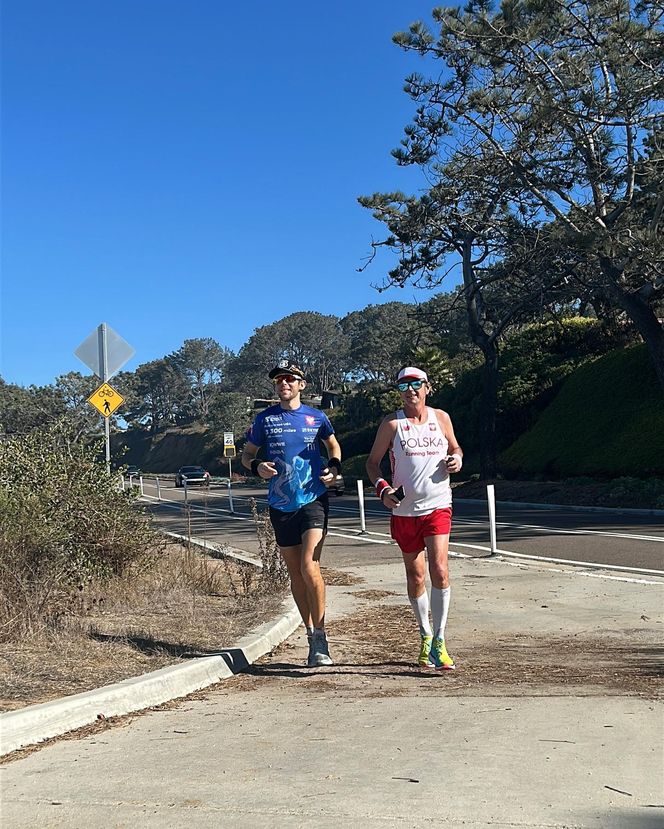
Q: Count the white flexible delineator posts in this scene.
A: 8